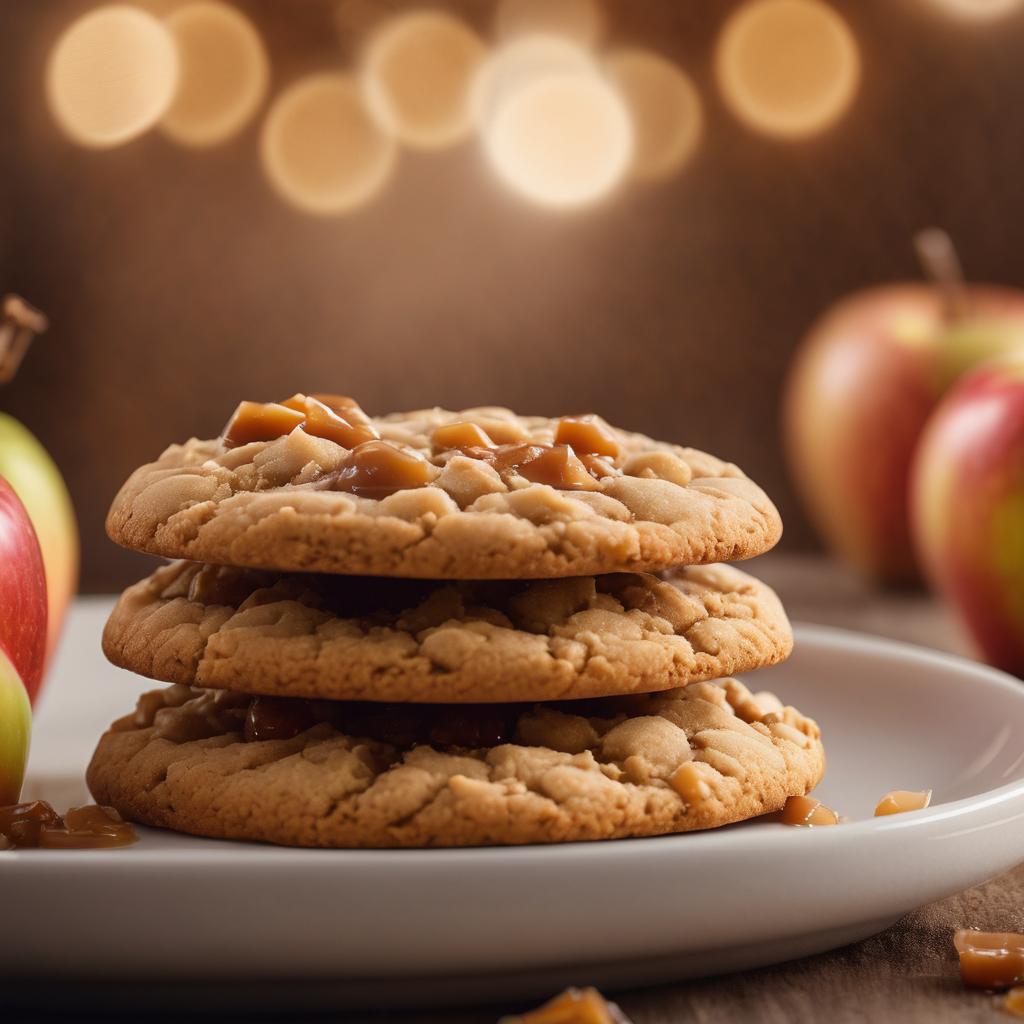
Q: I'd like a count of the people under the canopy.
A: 0